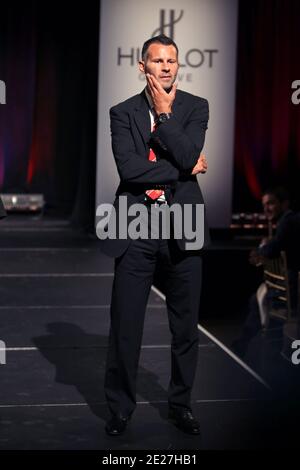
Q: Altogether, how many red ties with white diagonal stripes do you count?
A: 1